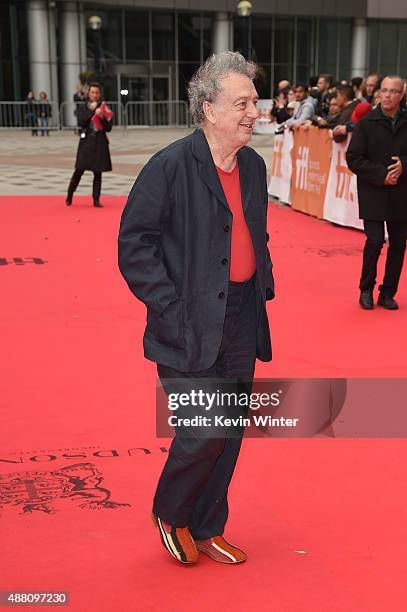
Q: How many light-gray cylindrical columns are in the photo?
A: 4